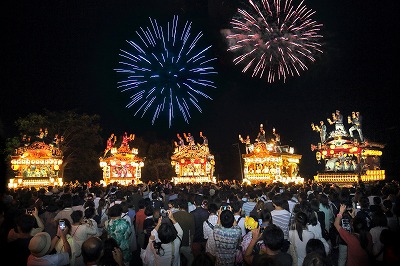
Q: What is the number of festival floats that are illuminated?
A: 5